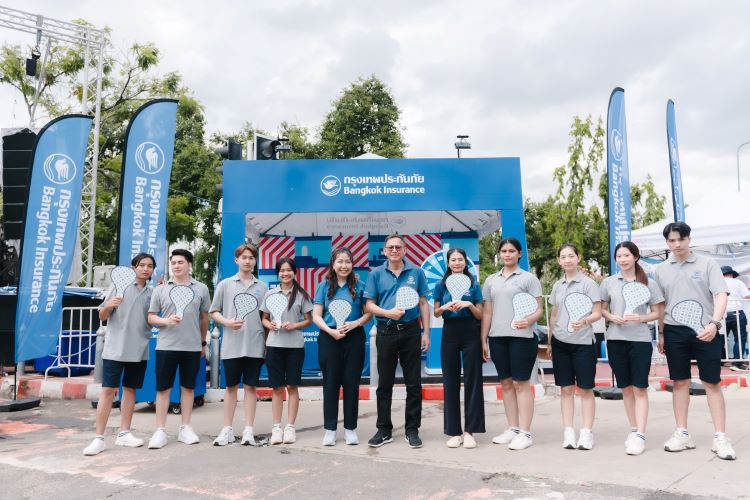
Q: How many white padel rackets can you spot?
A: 11